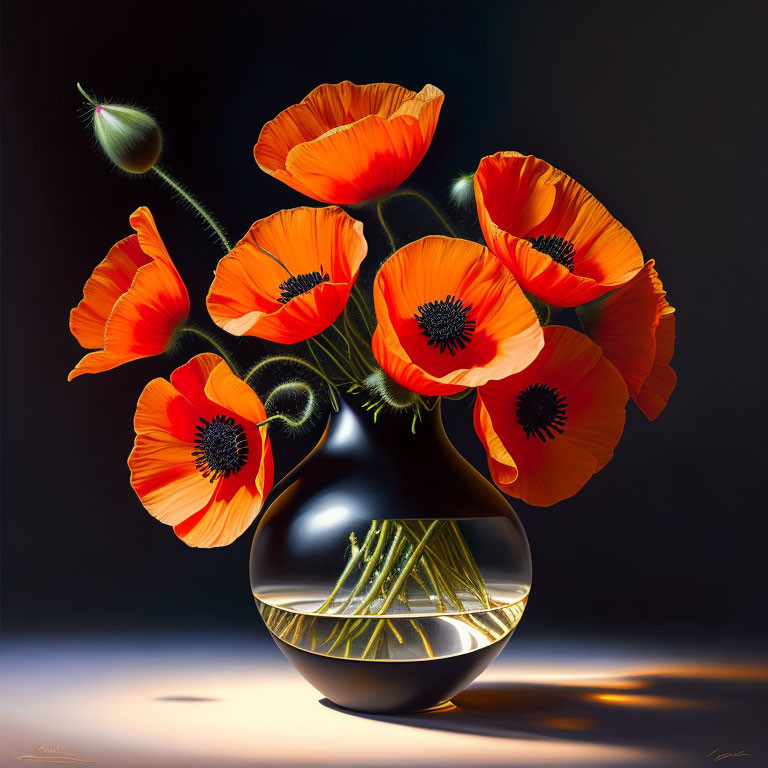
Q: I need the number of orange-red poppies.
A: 8